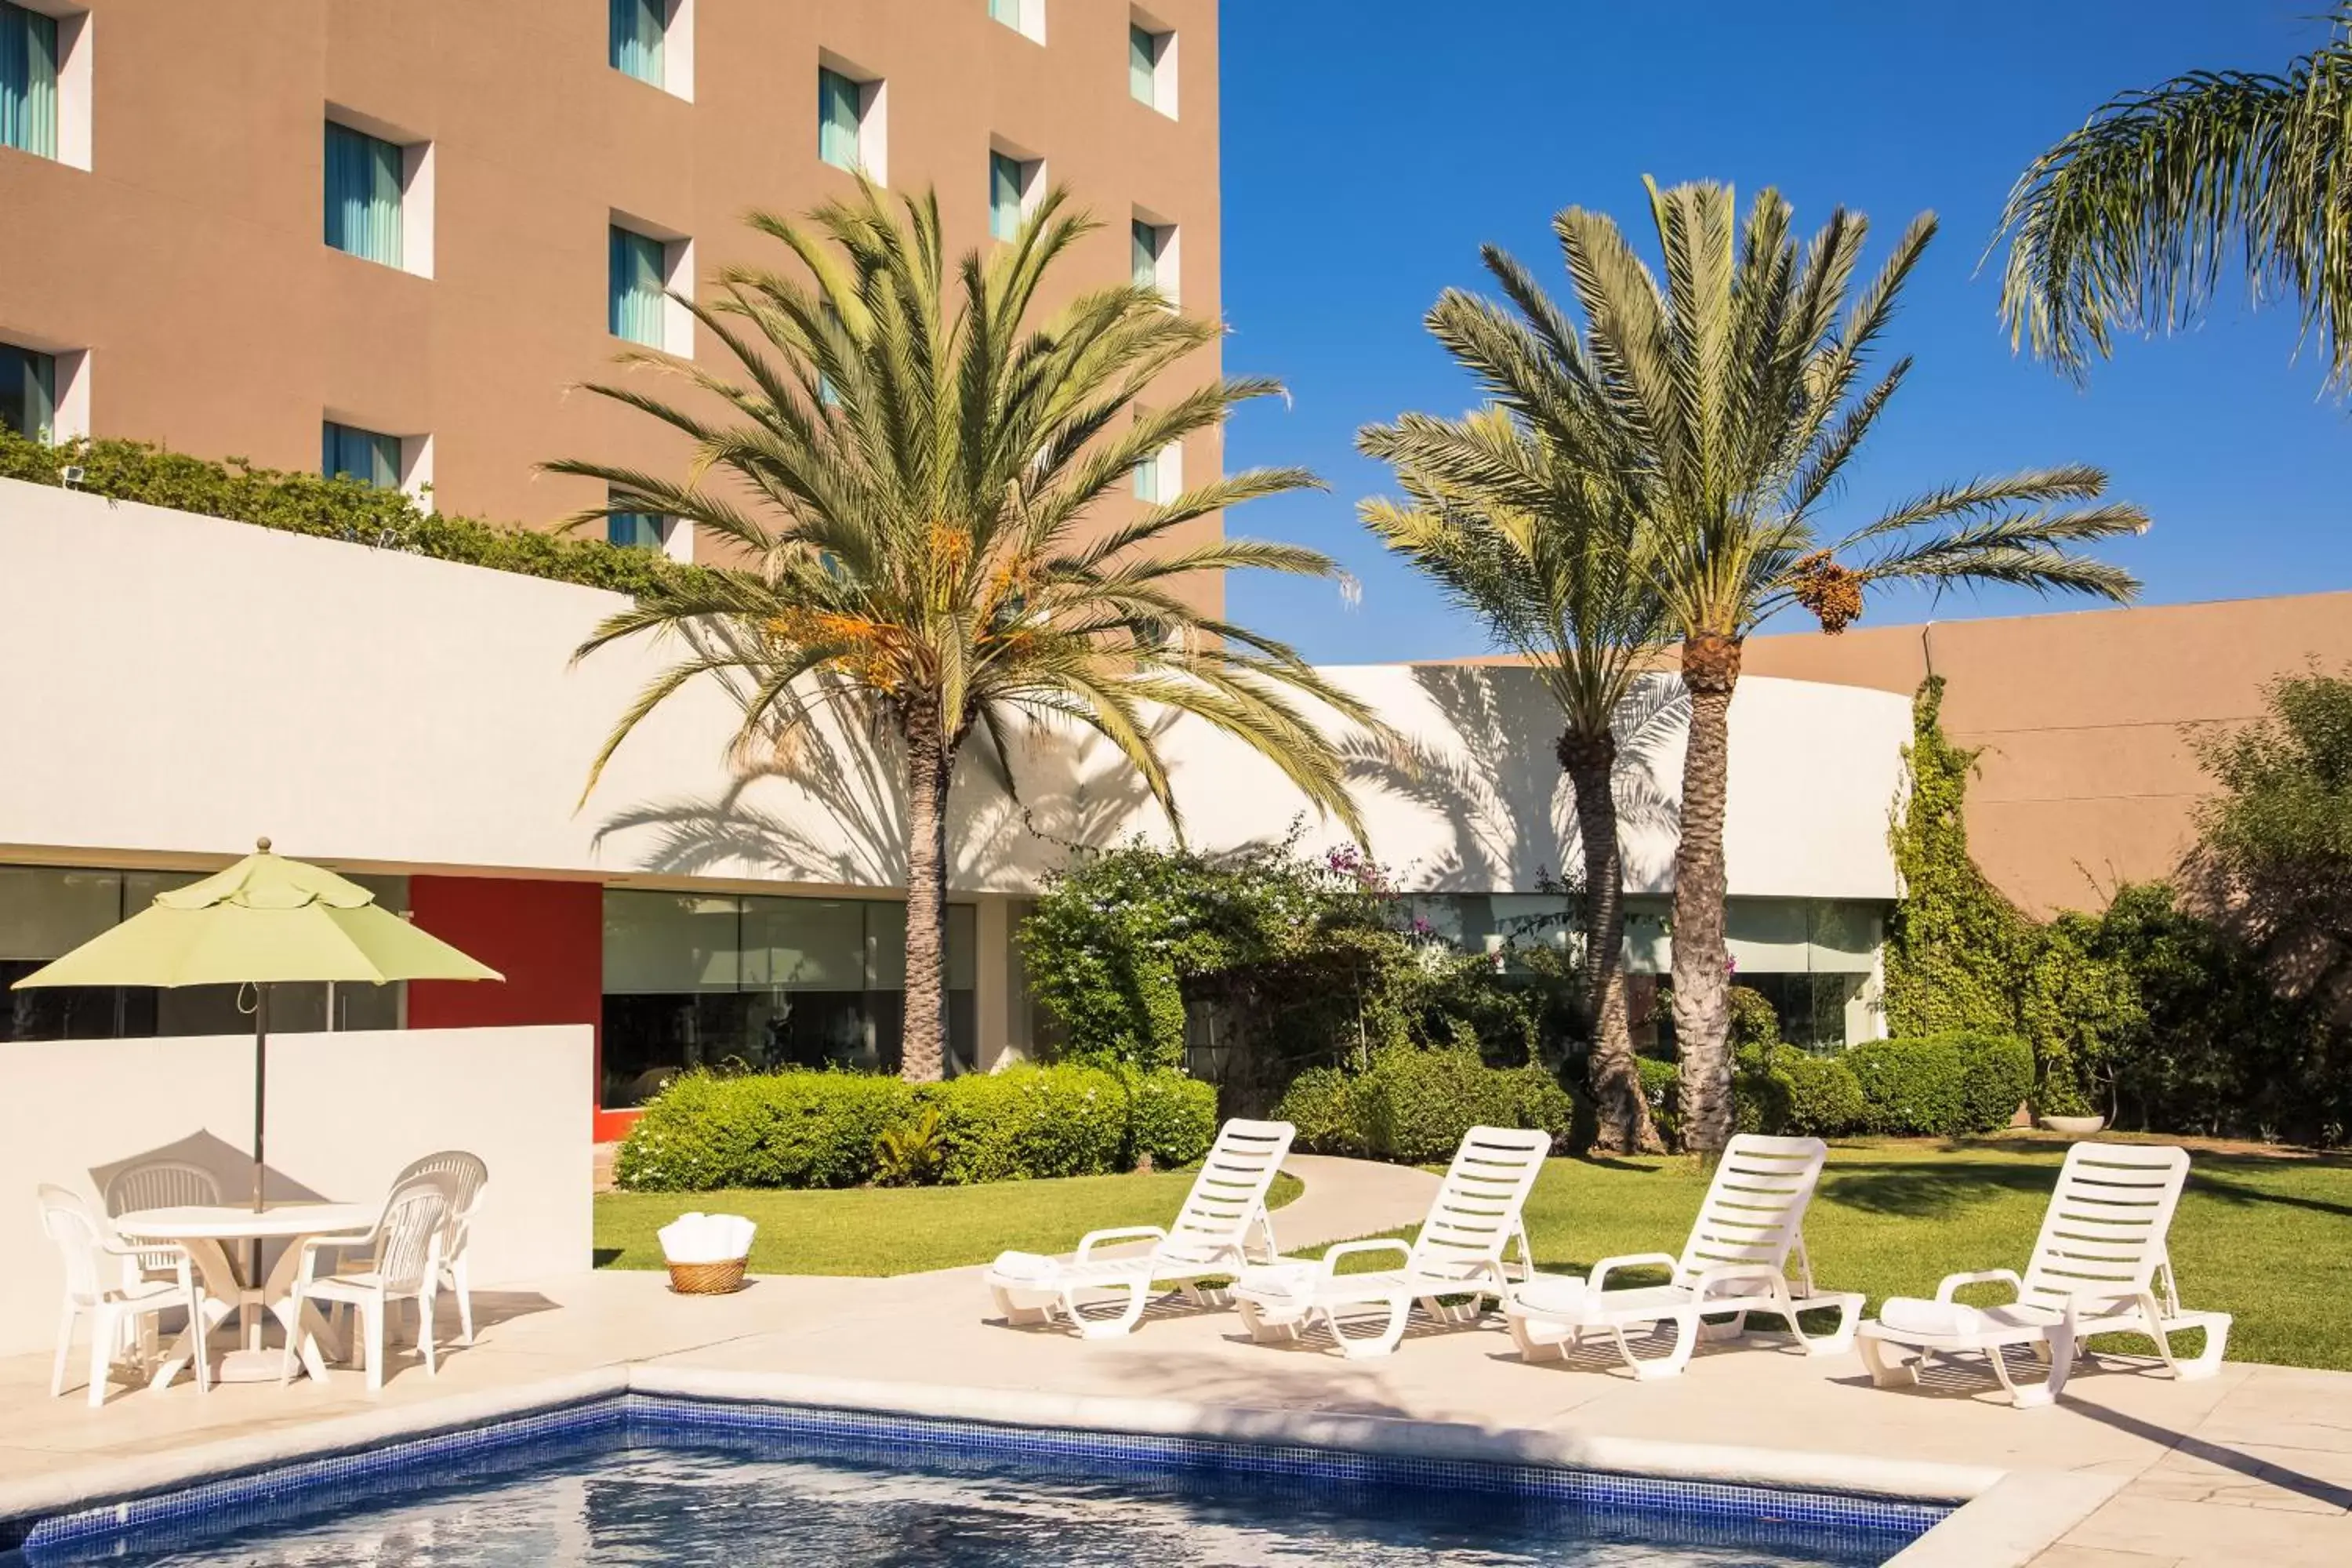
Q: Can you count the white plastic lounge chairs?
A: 4